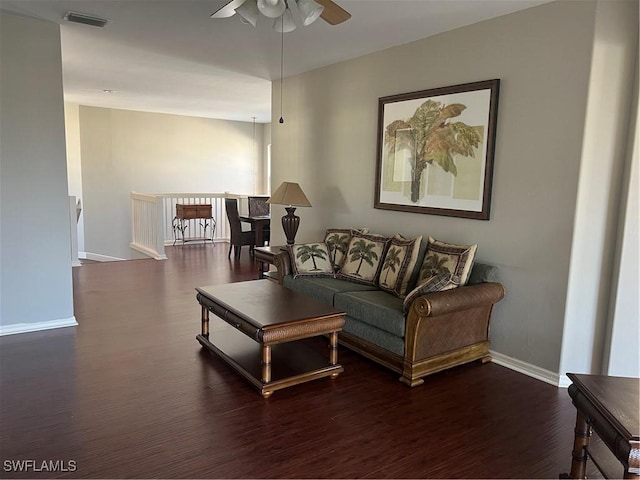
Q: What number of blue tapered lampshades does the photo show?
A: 0